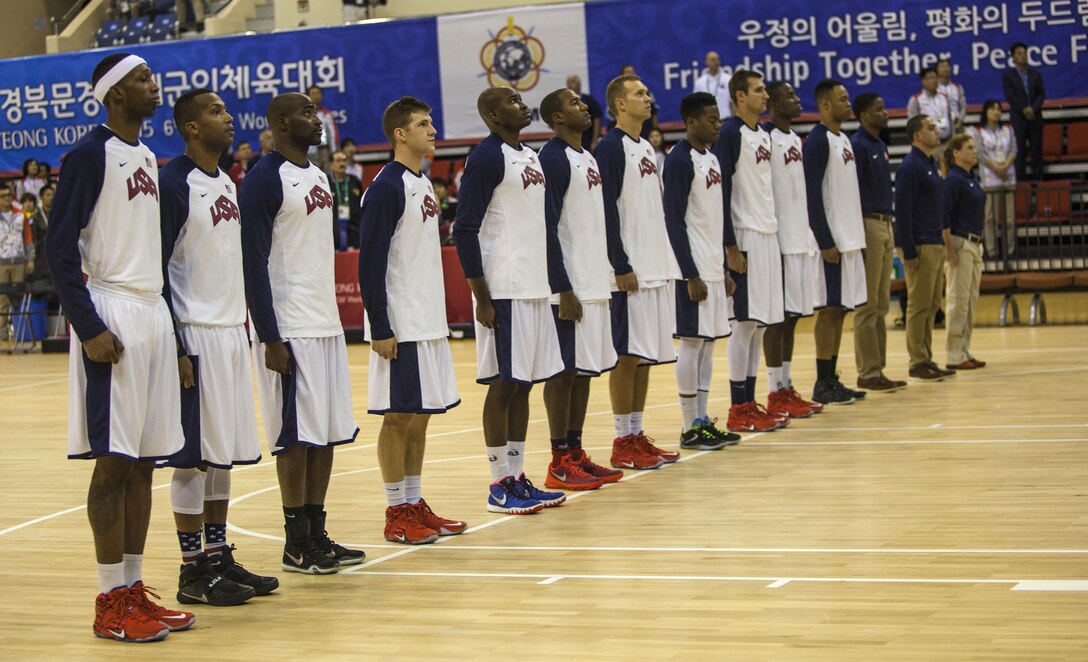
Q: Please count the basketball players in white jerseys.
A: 11